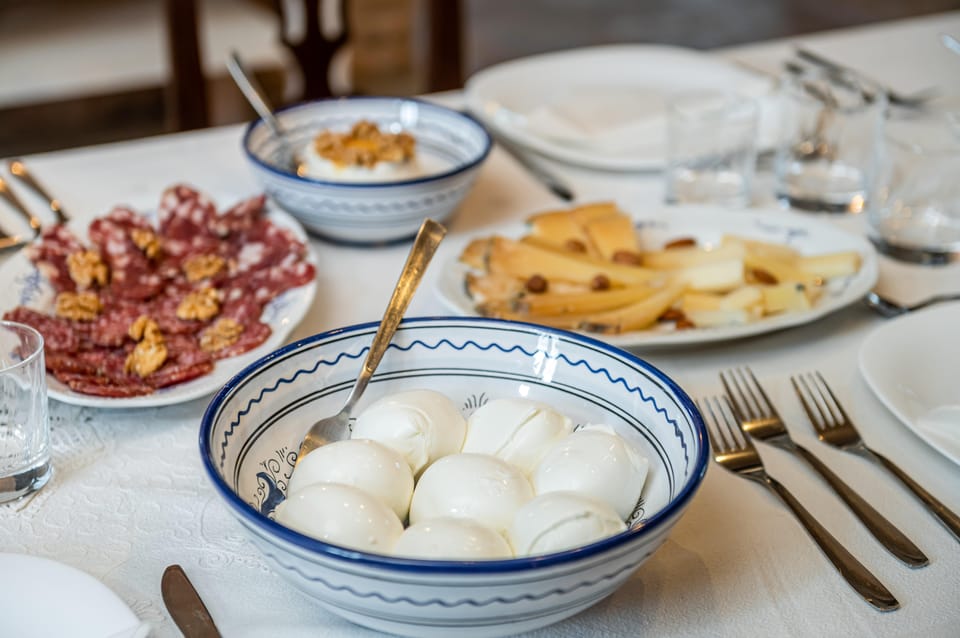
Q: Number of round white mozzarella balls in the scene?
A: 8